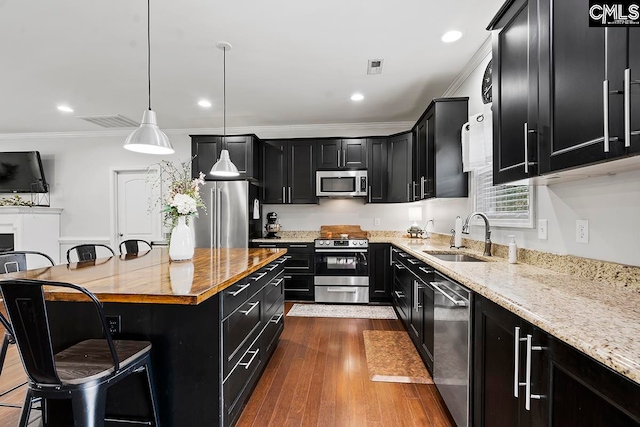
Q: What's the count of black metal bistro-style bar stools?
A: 4